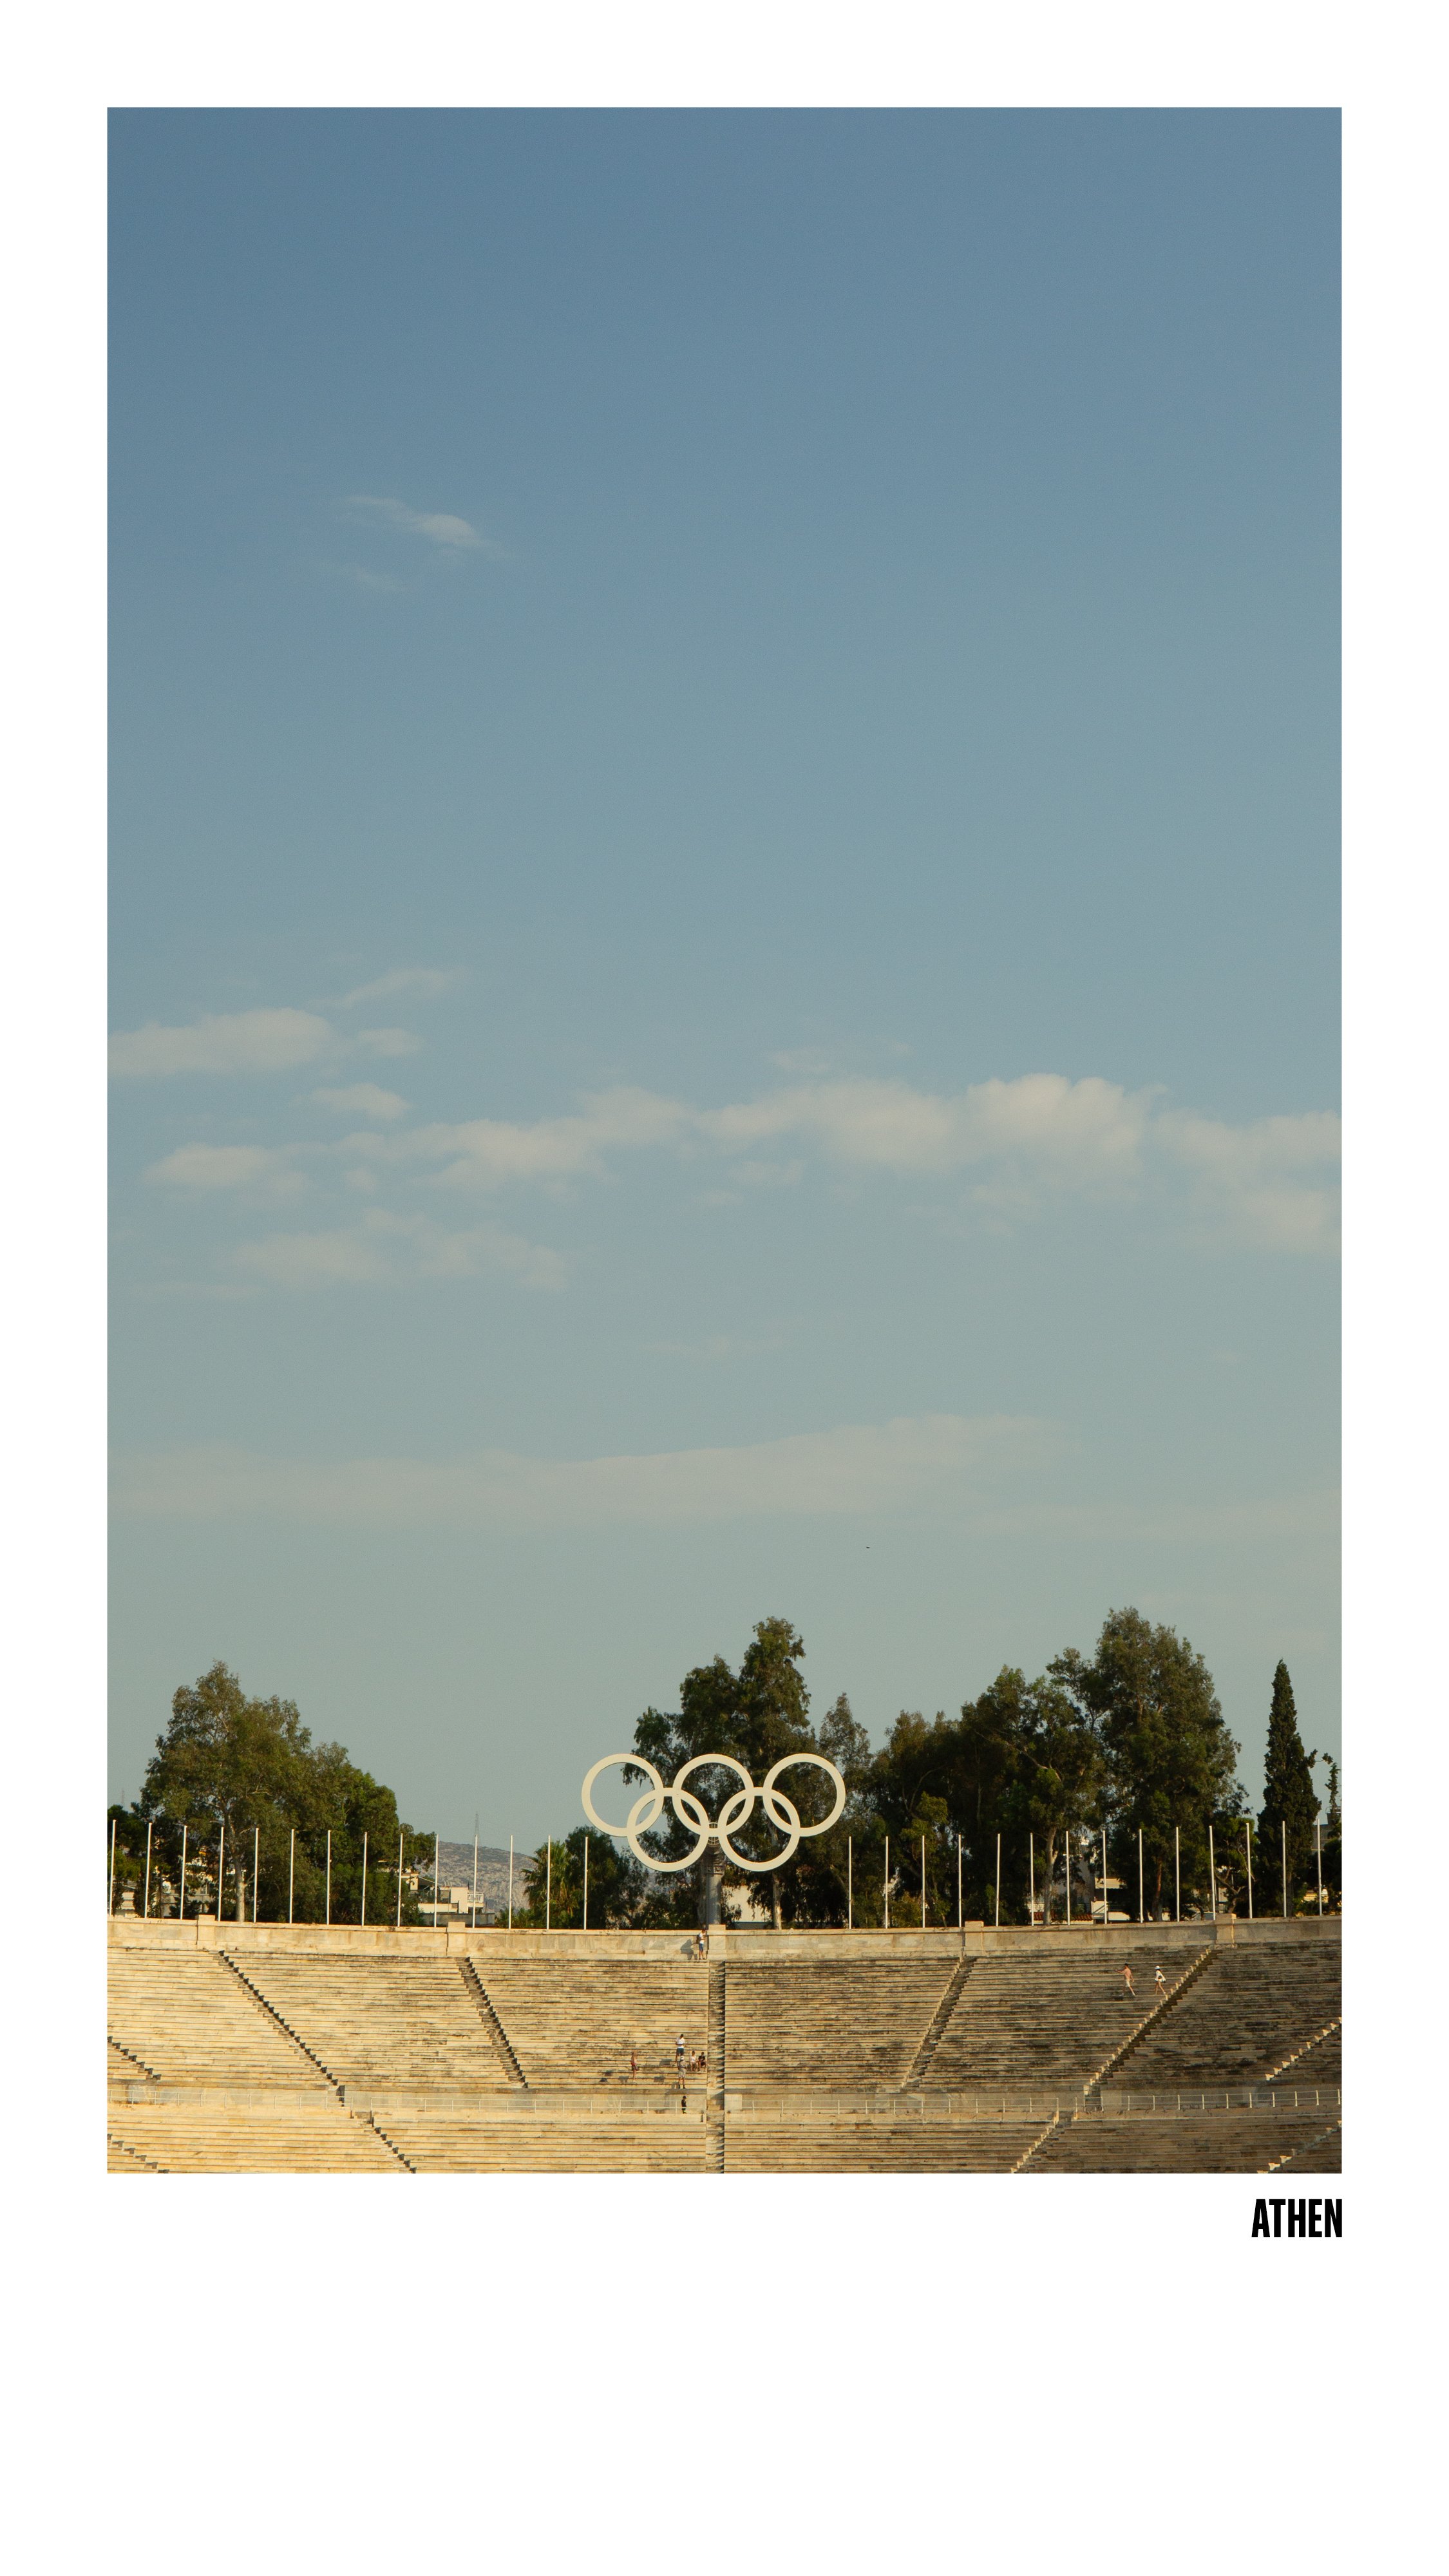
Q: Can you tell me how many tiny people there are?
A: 9